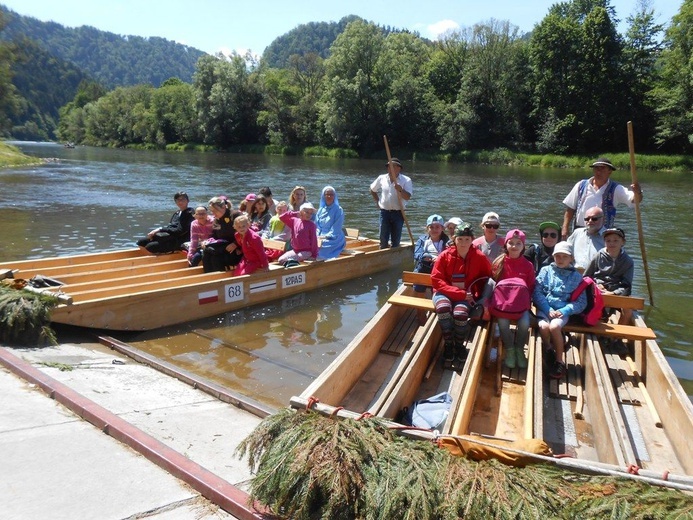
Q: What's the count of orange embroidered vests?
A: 0